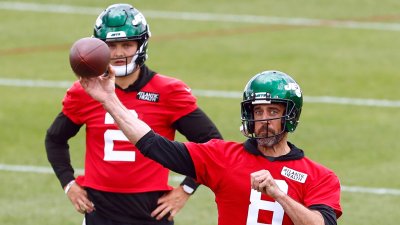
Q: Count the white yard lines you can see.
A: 3